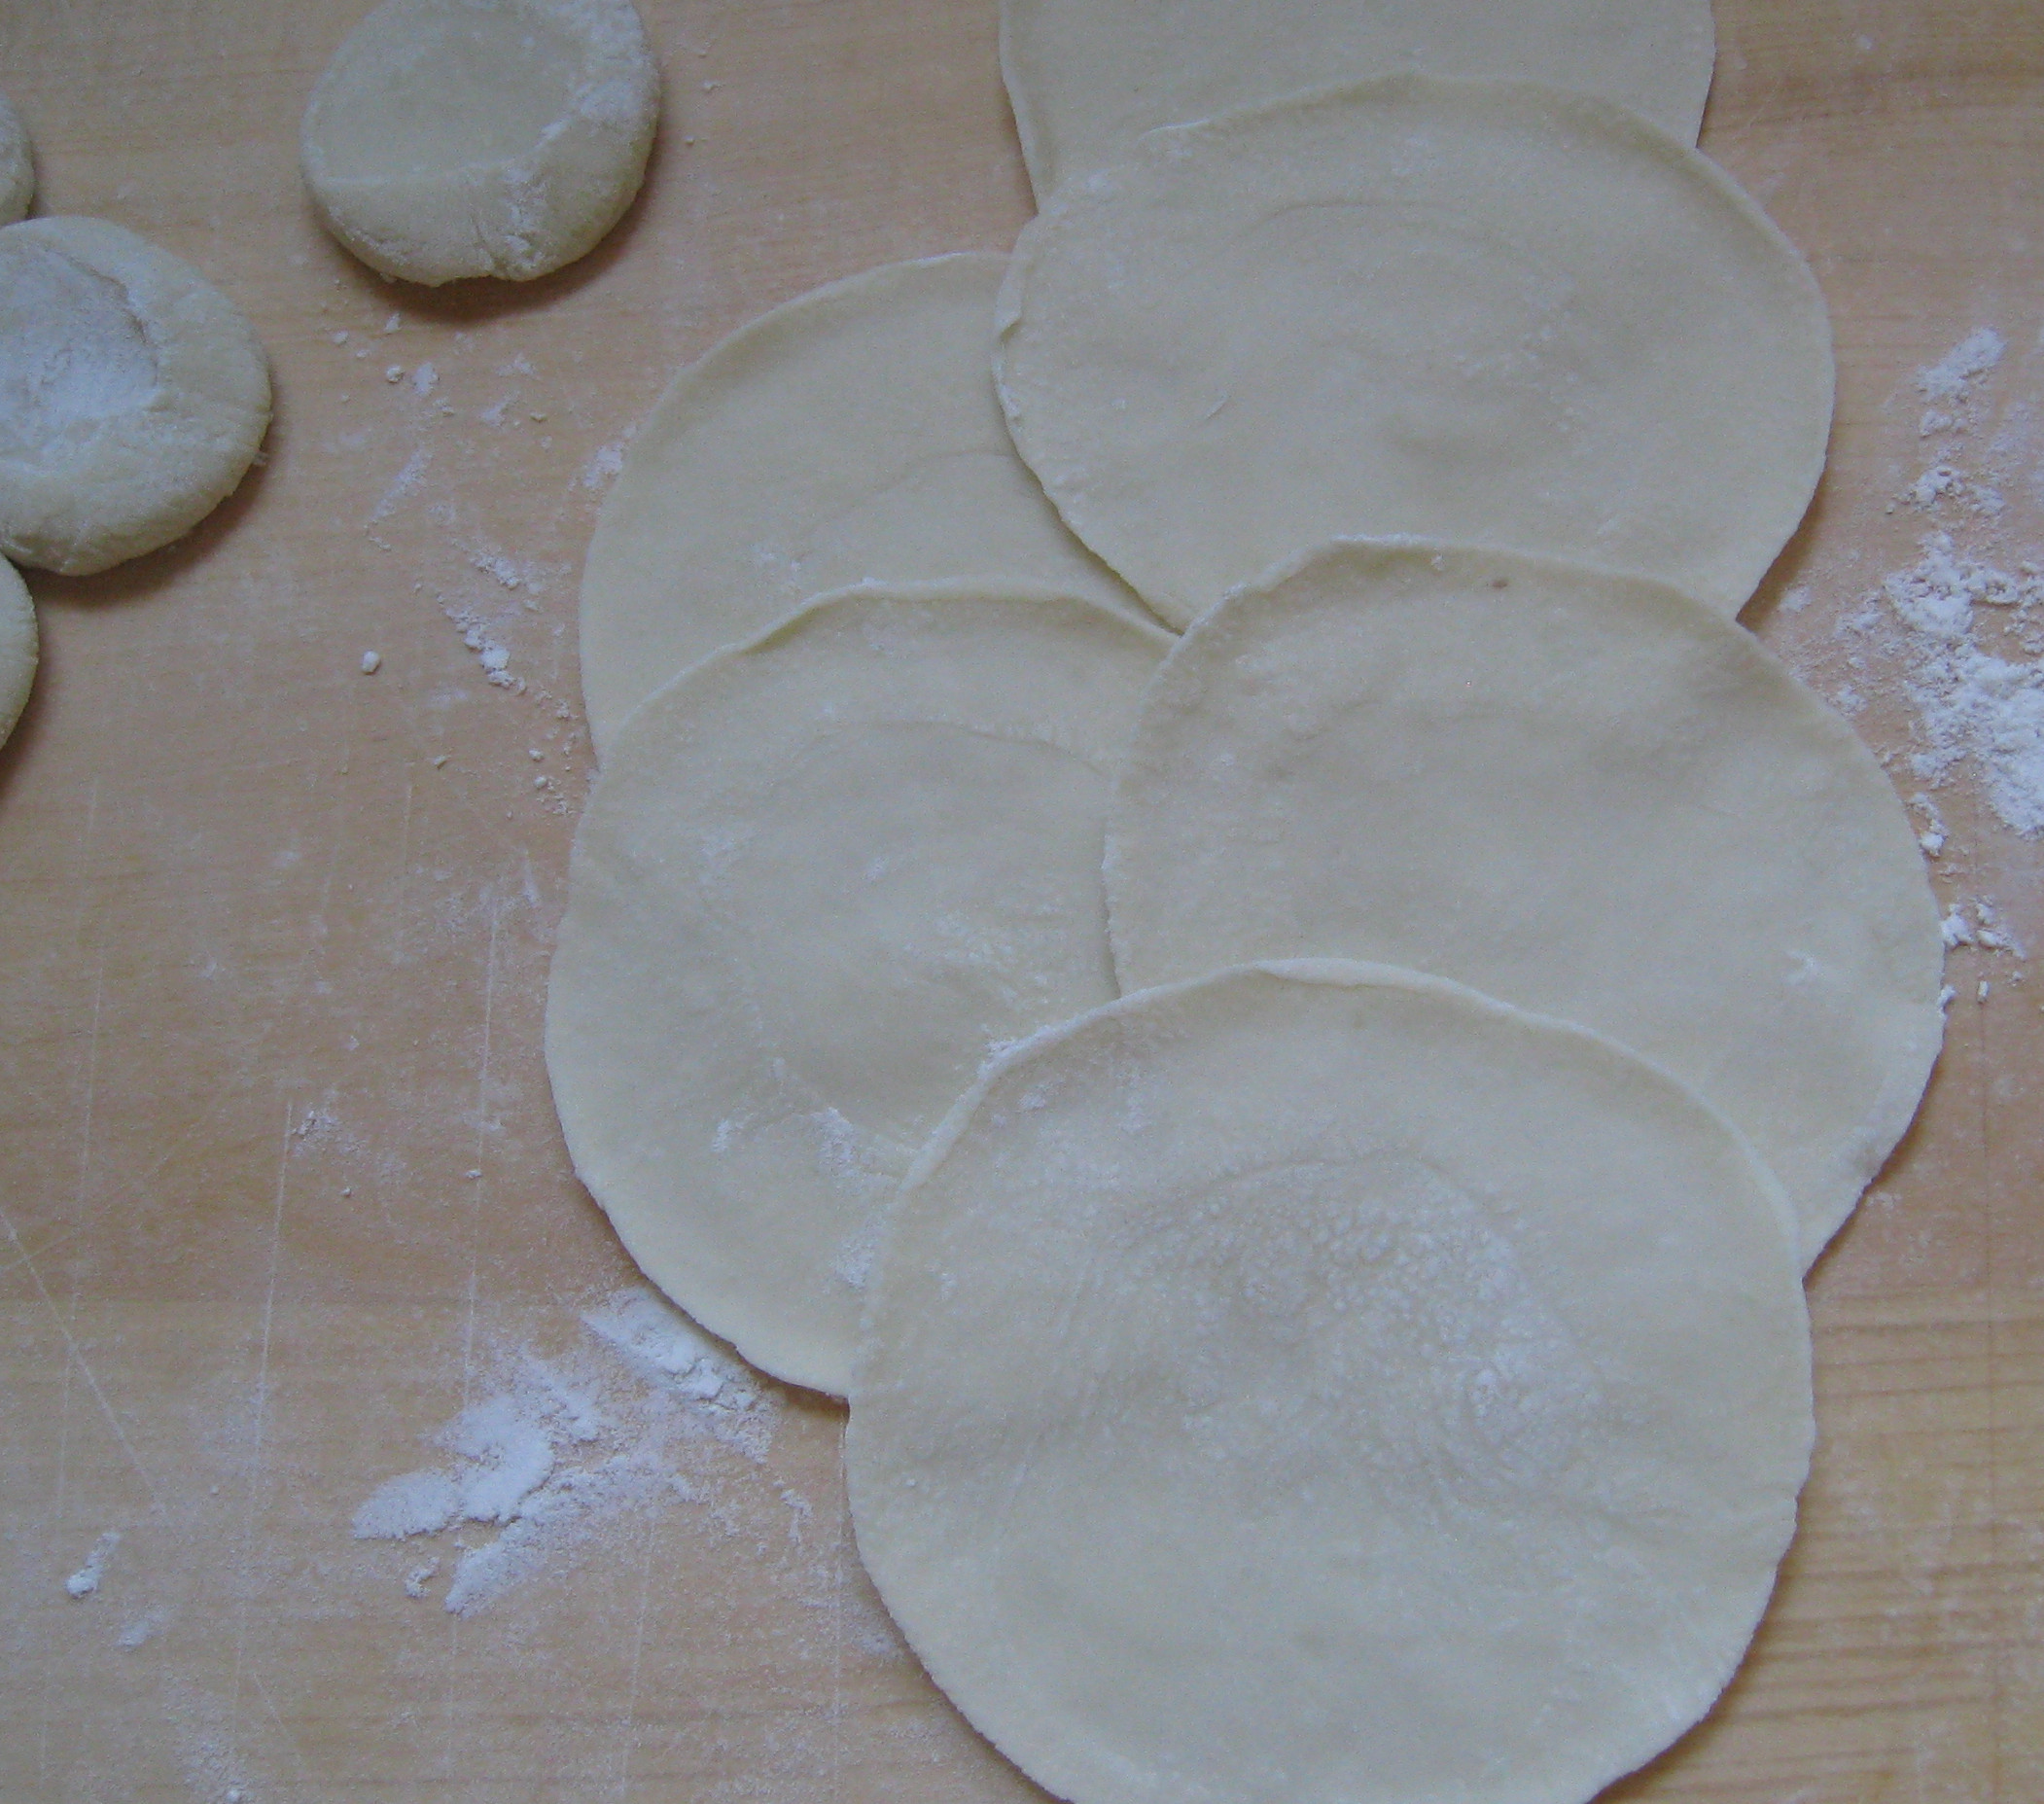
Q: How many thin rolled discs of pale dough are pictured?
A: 6